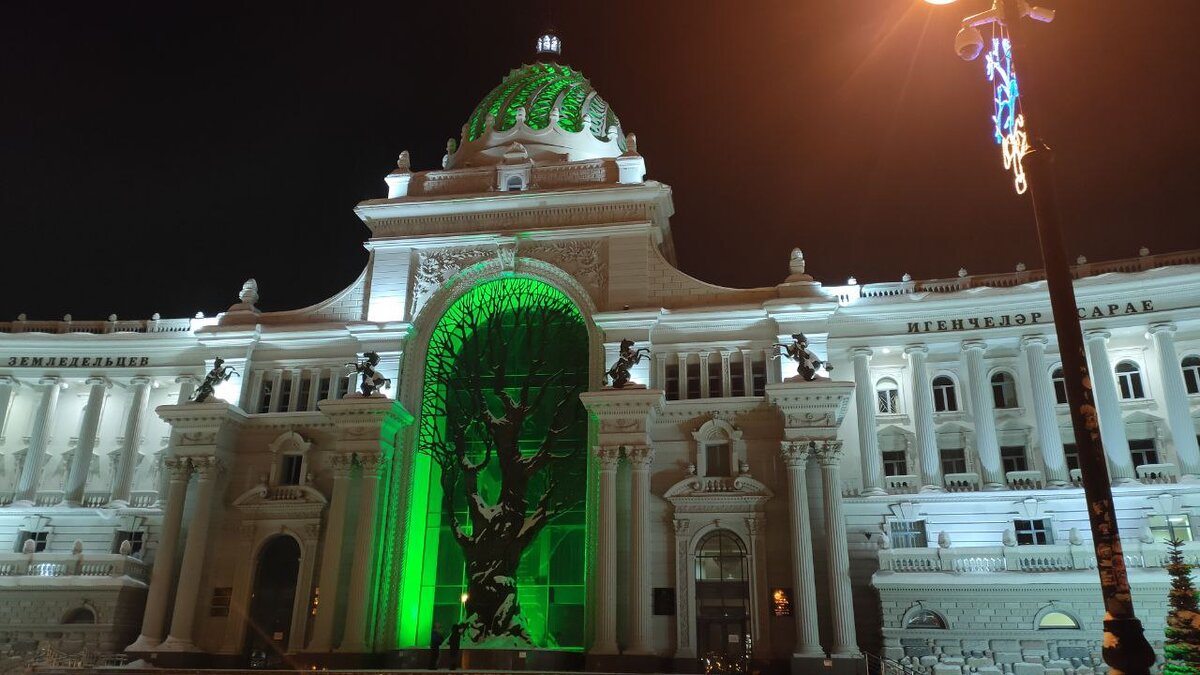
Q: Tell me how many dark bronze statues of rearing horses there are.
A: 4